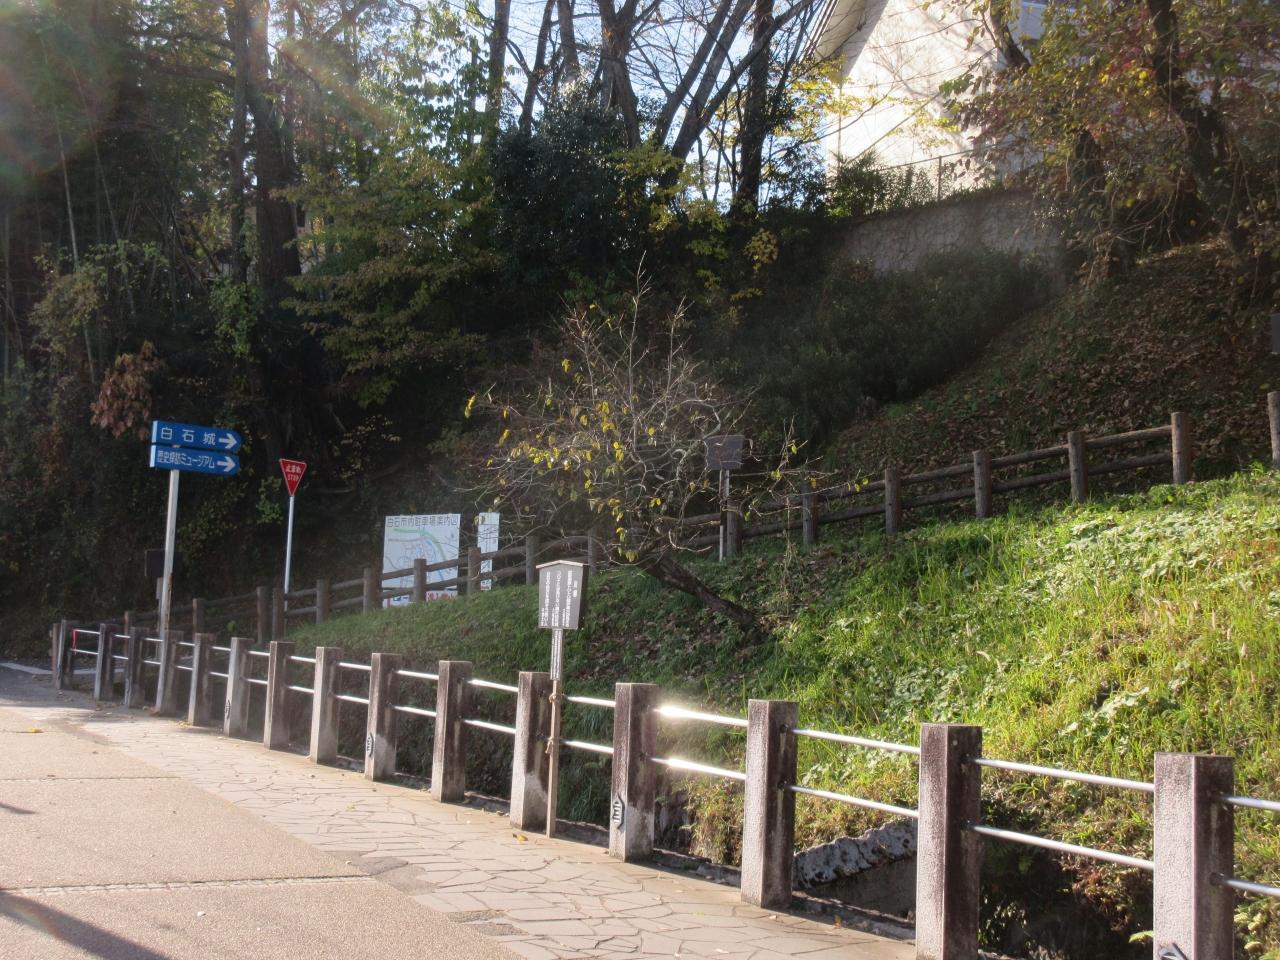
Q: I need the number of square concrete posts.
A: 15